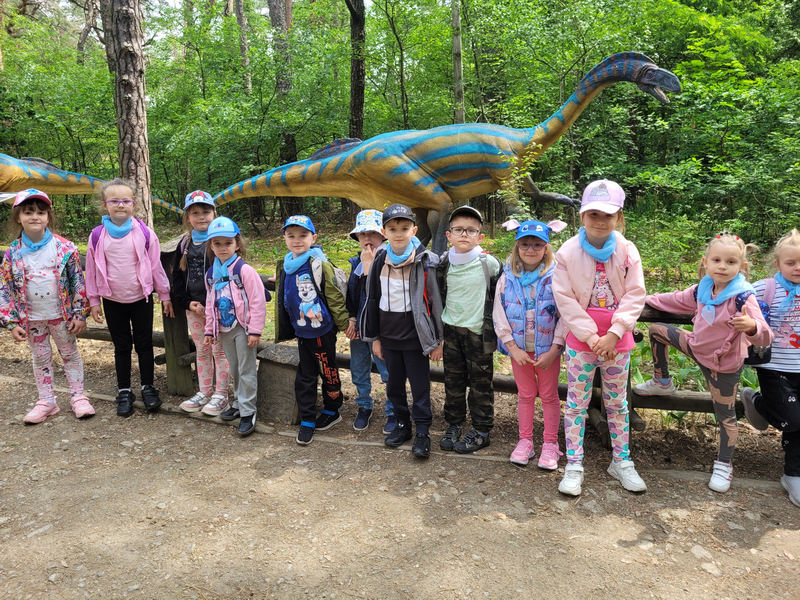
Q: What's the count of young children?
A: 12